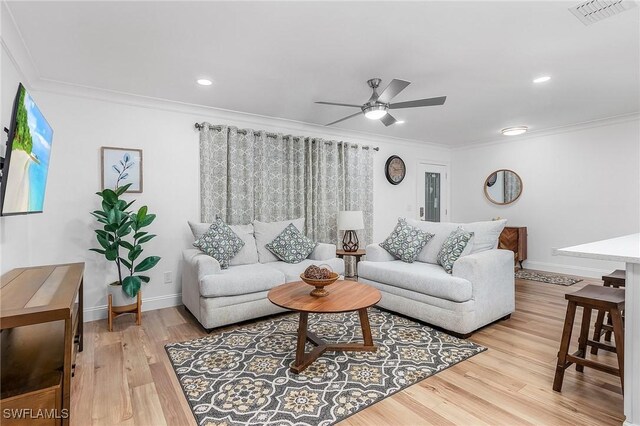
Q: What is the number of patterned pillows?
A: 4